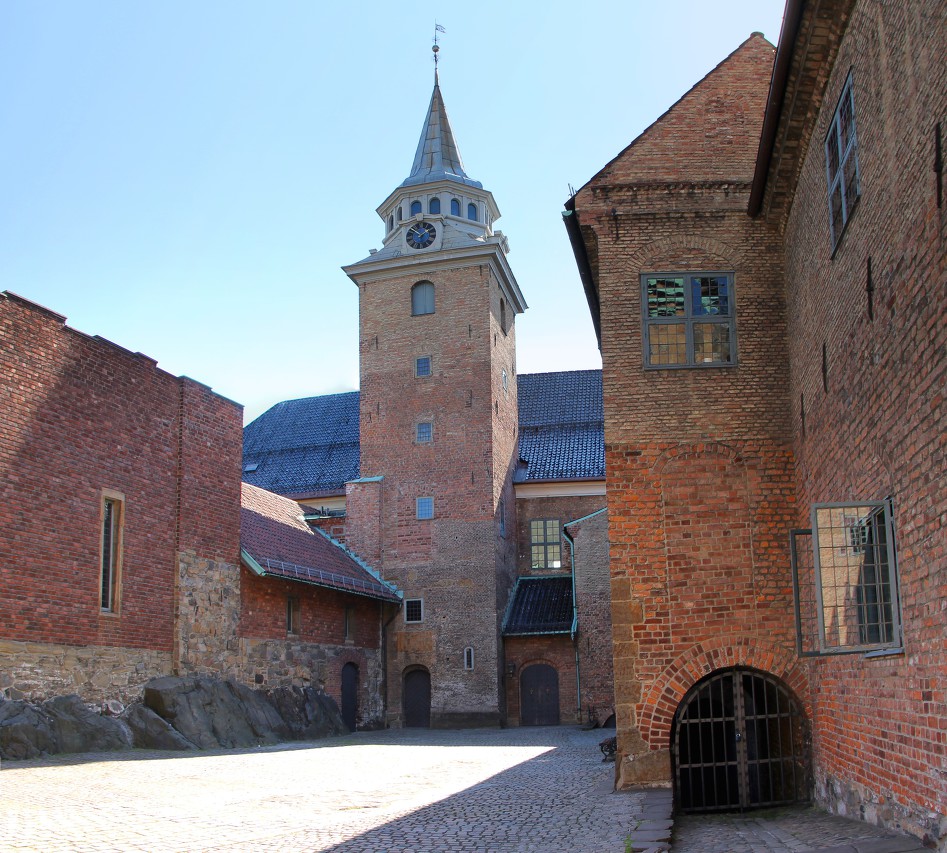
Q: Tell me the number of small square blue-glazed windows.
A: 3